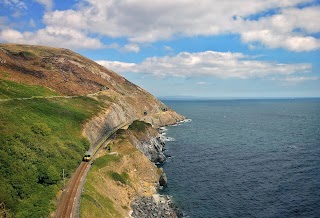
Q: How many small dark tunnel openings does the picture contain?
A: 2